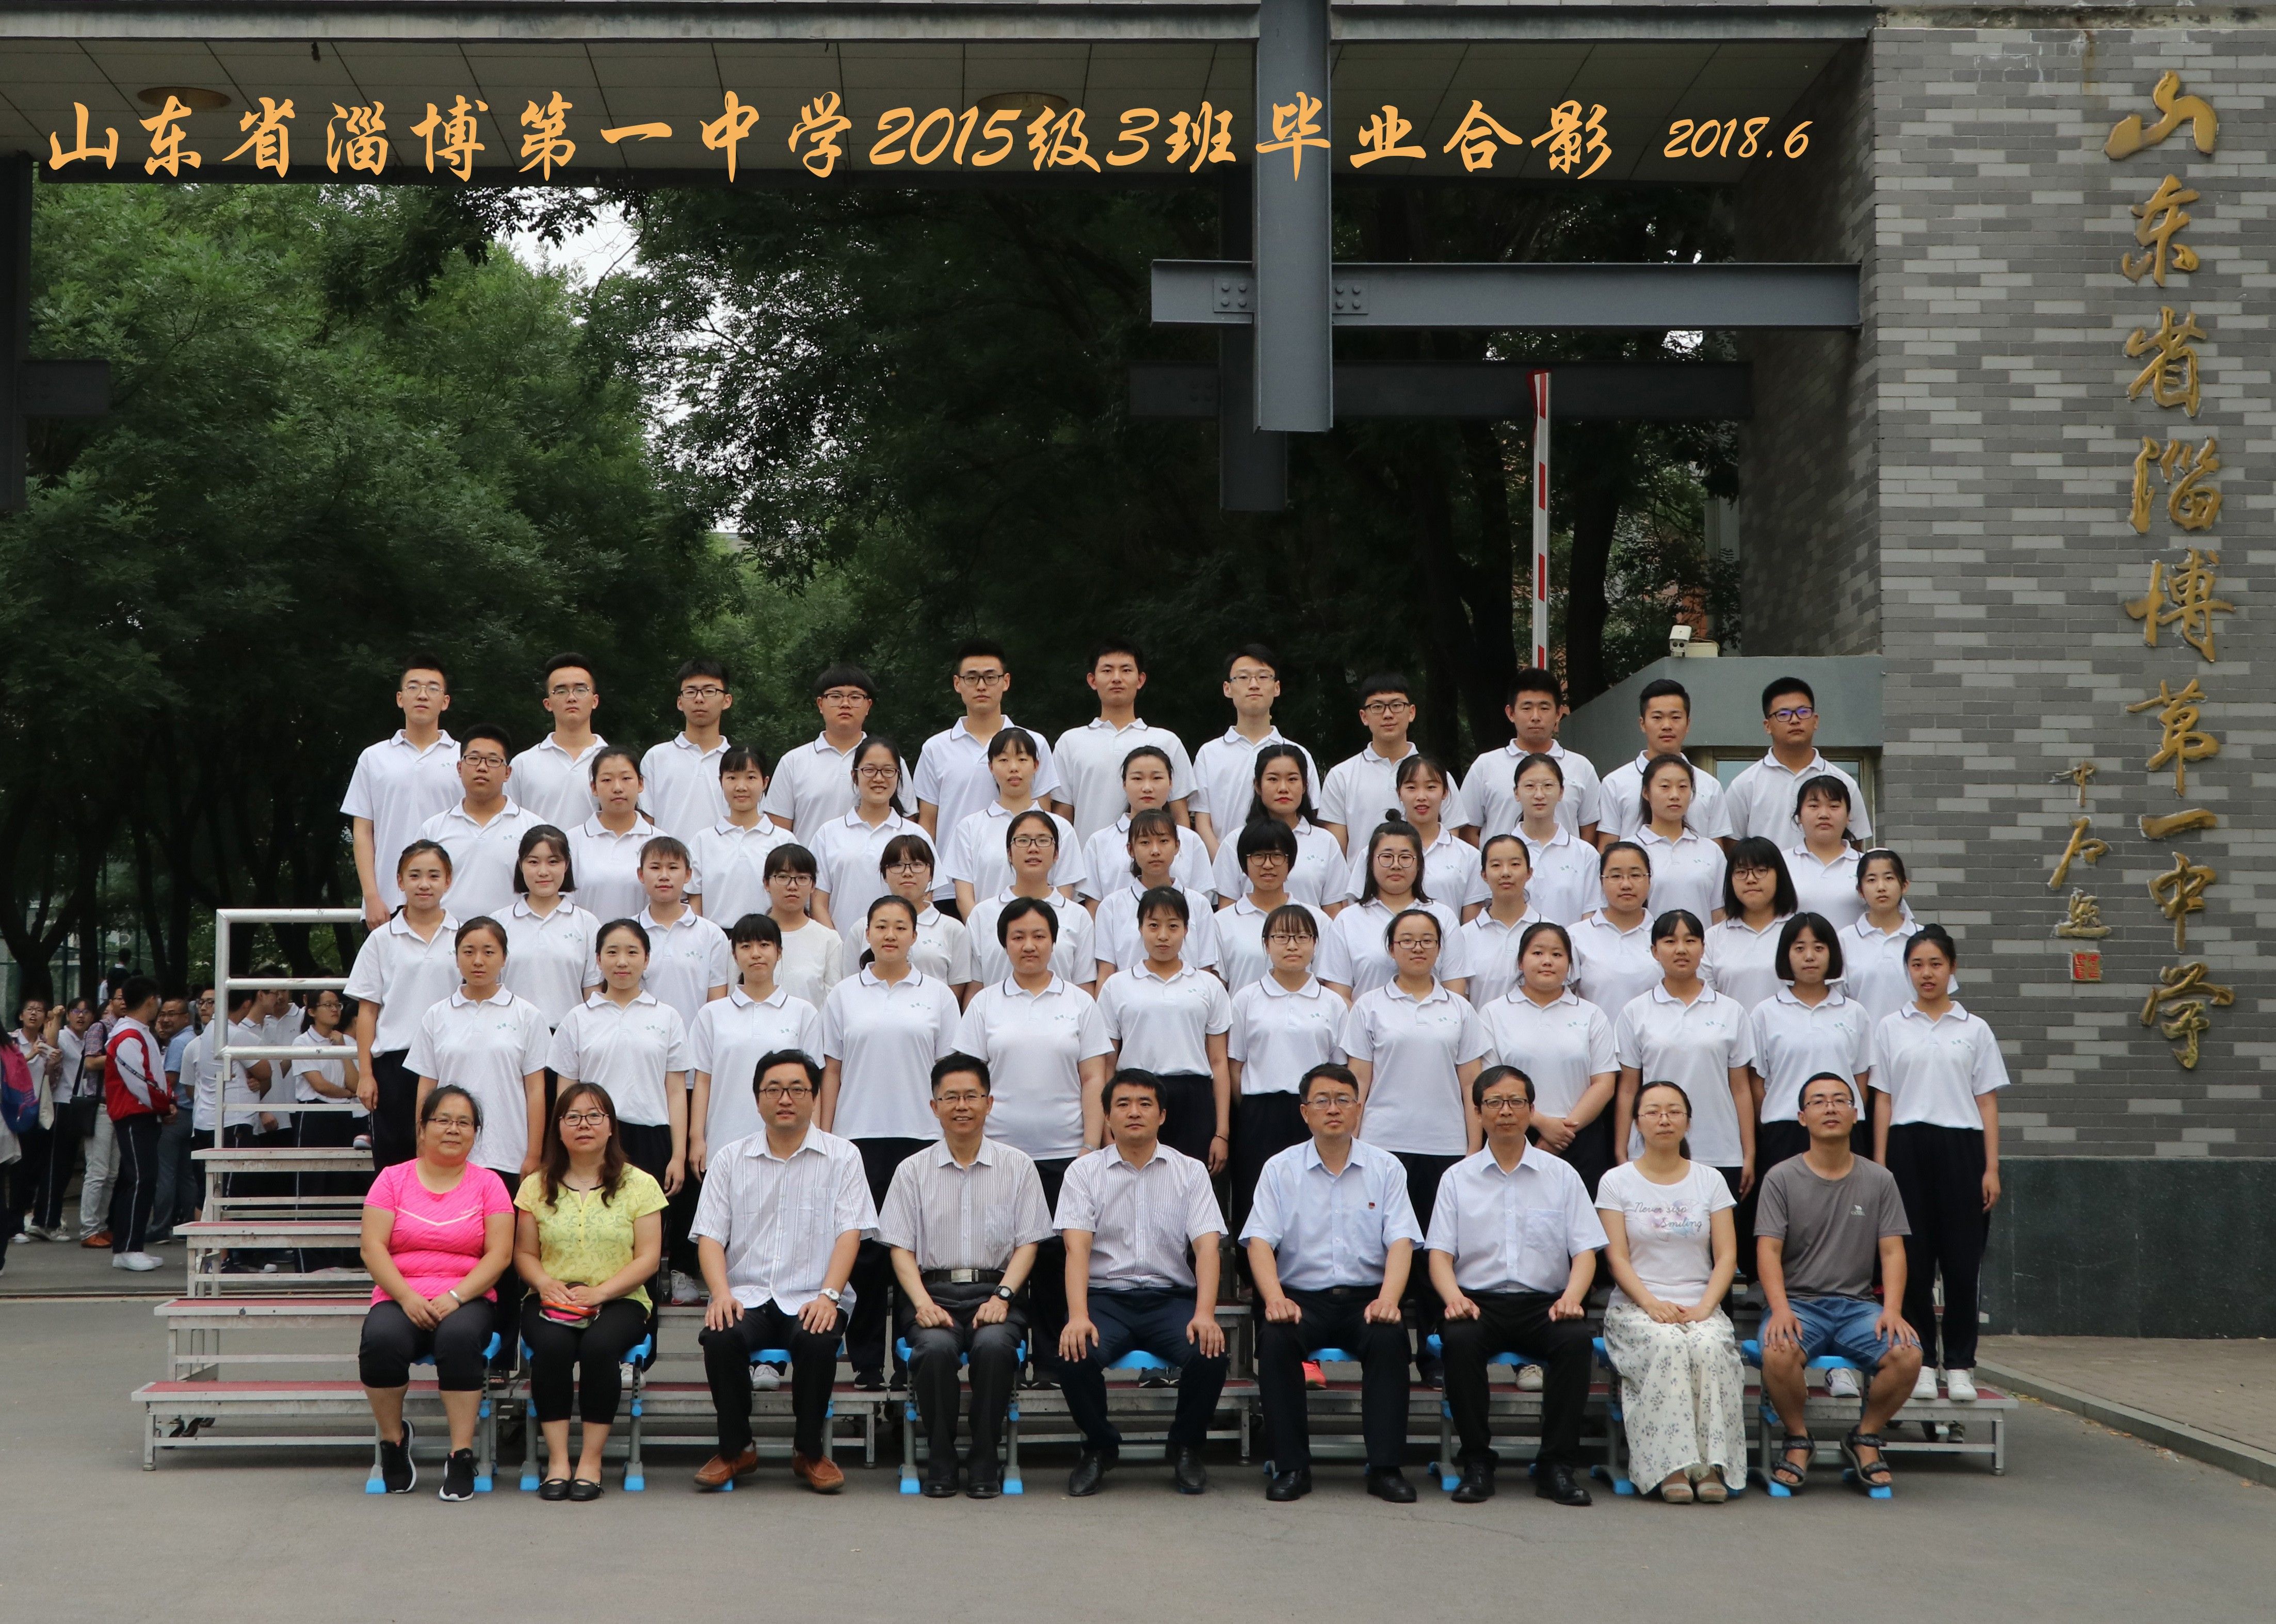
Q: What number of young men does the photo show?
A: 12